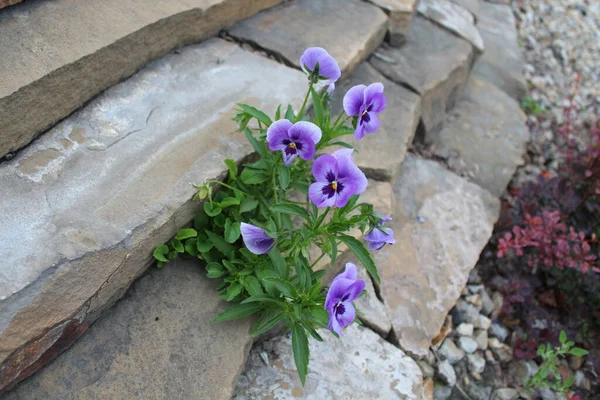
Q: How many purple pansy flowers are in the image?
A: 7